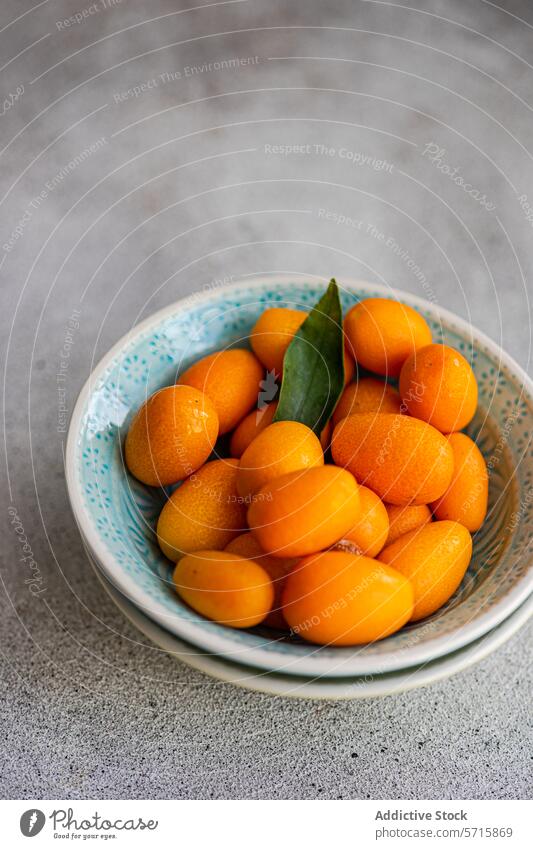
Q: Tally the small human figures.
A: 0